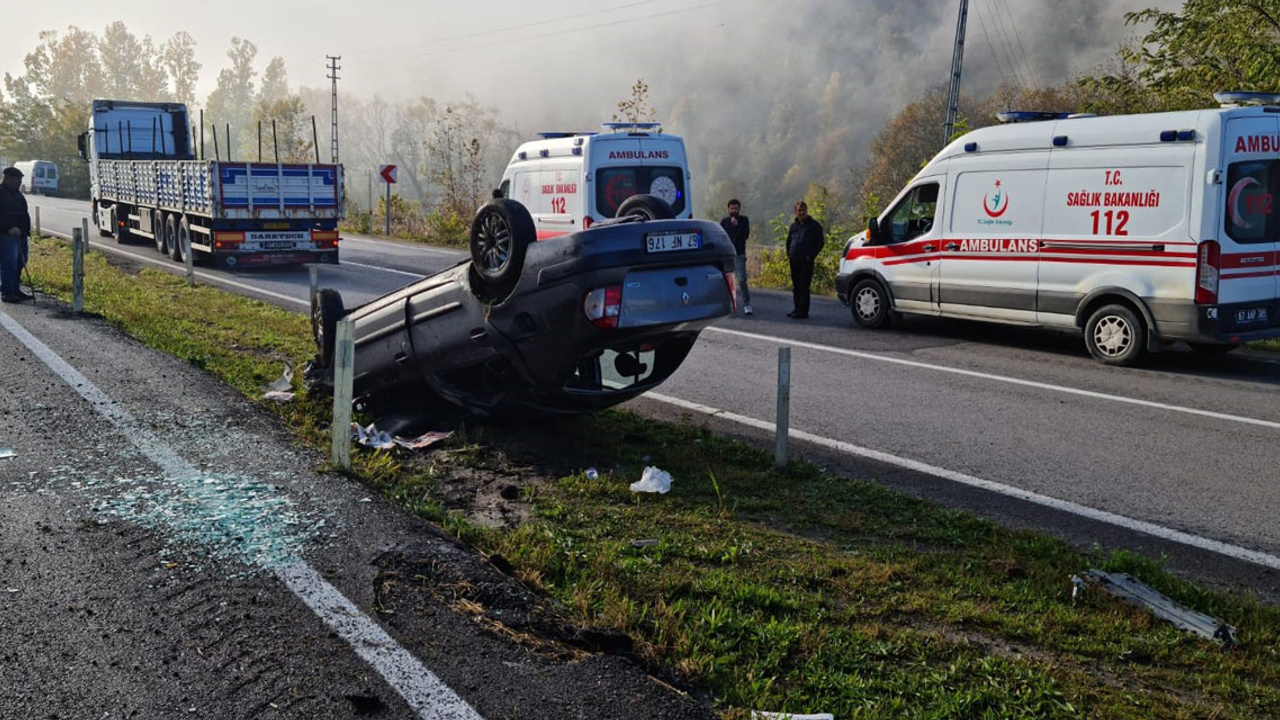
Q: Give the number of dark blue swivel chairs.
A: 0